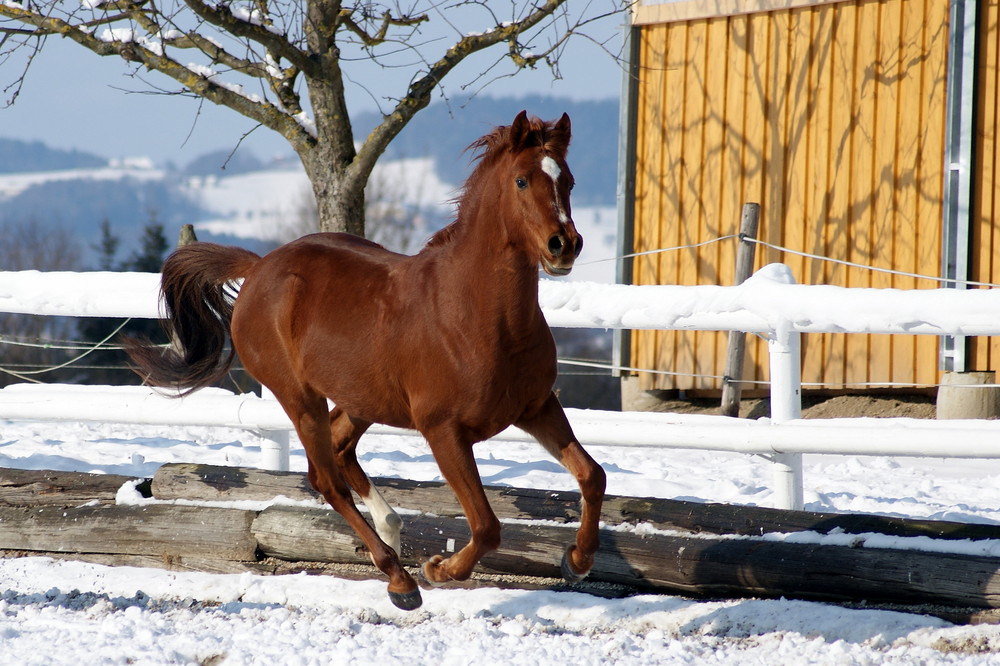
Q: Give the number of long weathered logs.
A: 4